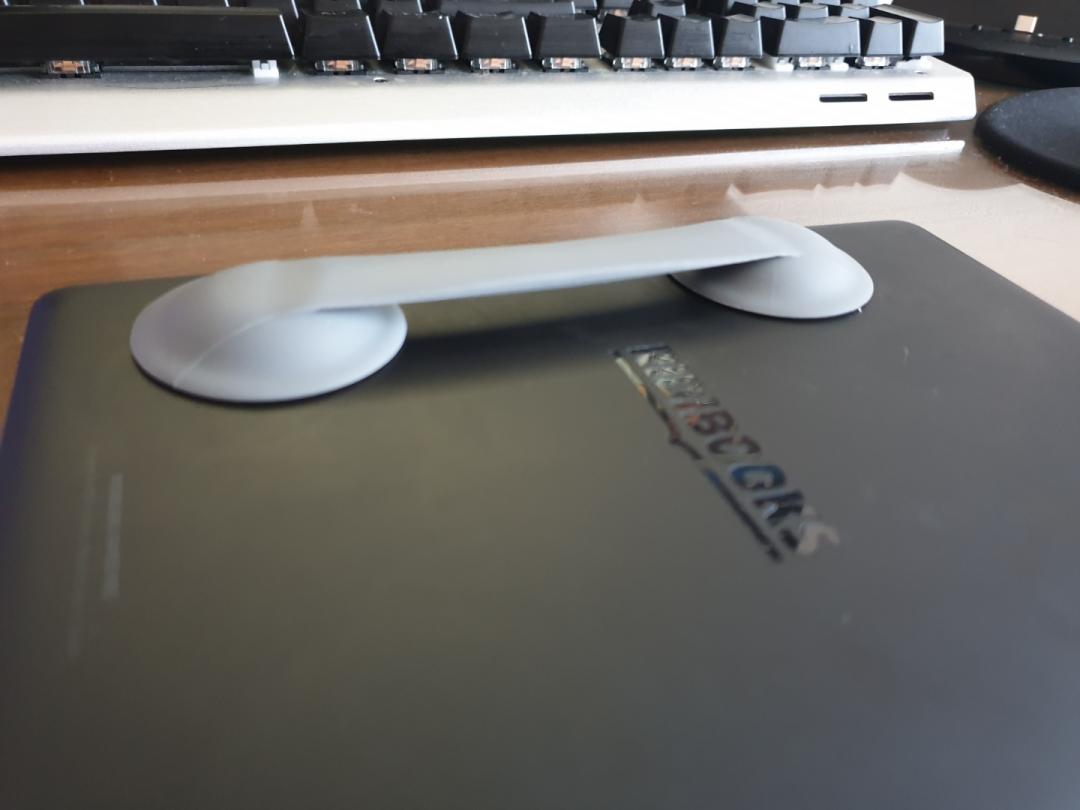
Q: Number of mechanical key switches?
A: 10